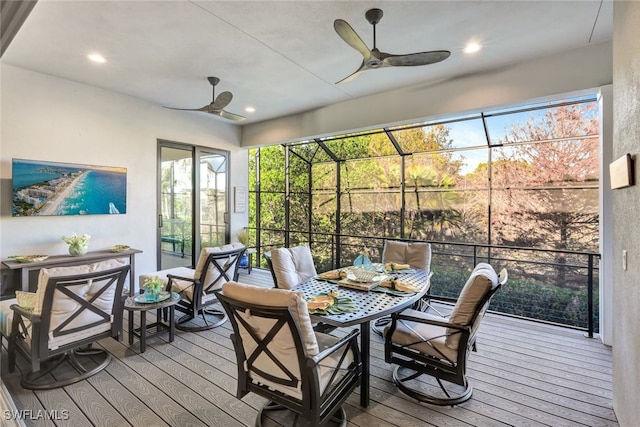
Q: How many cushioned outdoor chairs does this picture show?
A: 6